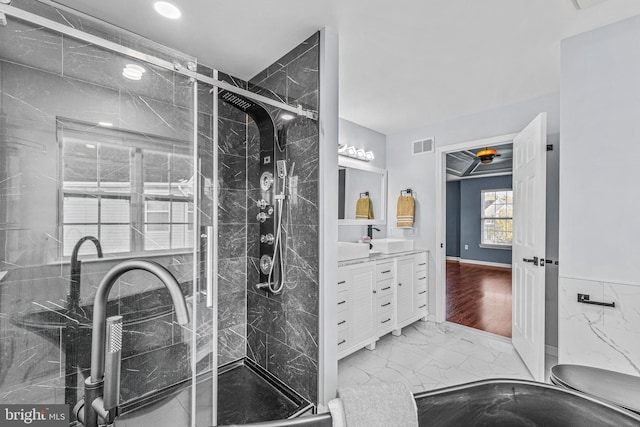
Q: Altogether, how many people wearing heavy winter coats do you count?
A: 0